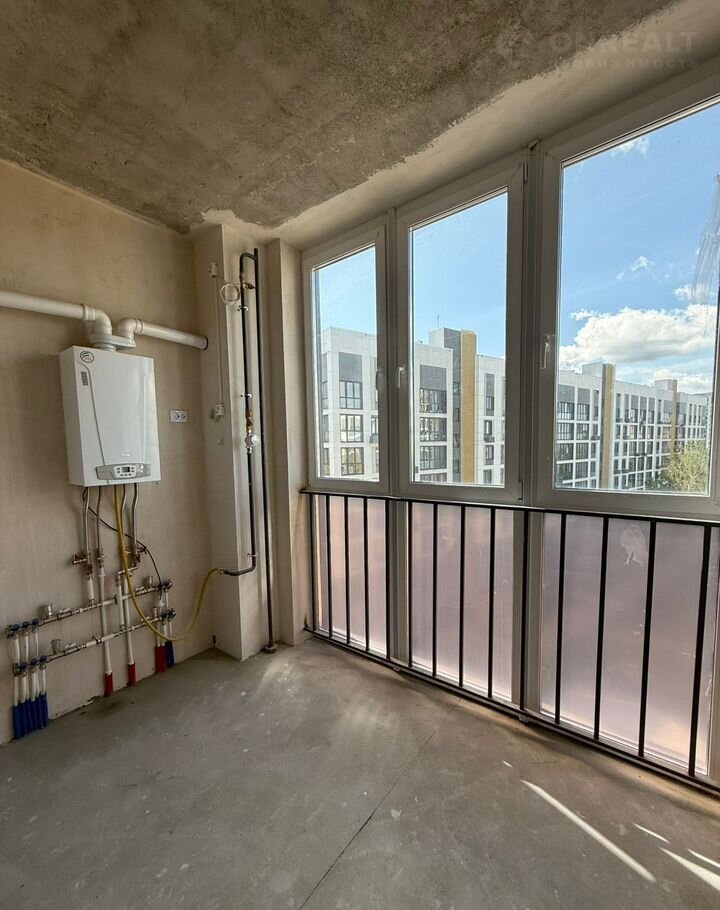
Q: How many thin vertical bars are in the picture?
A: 14